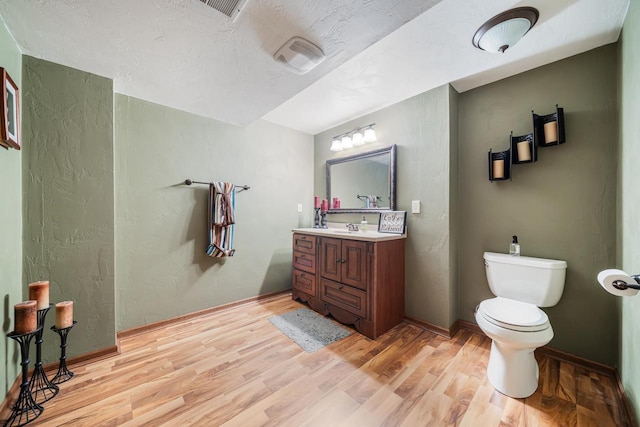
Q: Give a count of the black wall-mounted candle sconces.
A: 3